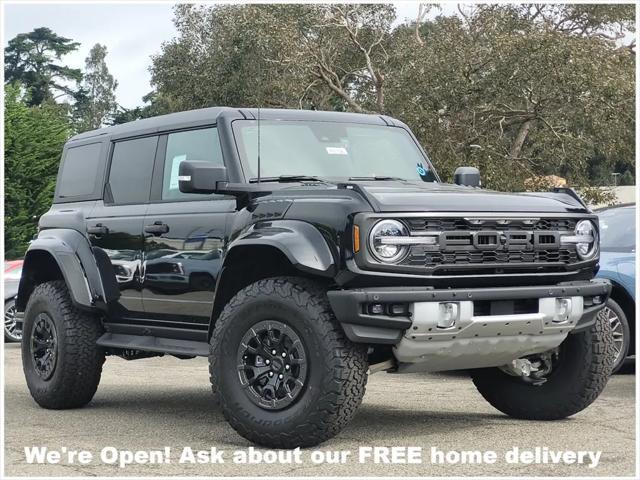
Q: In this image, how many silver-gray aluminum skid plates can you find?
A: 1